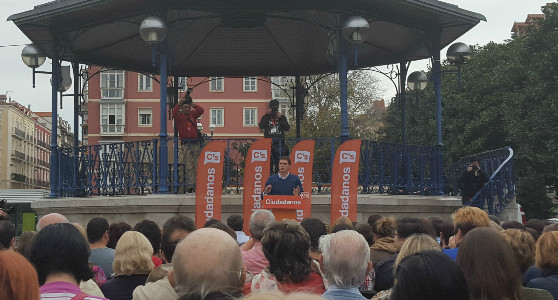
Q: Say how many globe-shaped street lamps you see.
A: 6